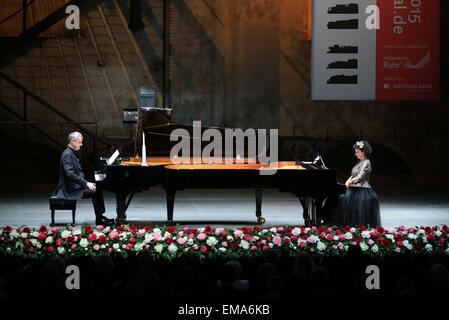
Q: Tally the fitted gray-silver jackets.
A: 1